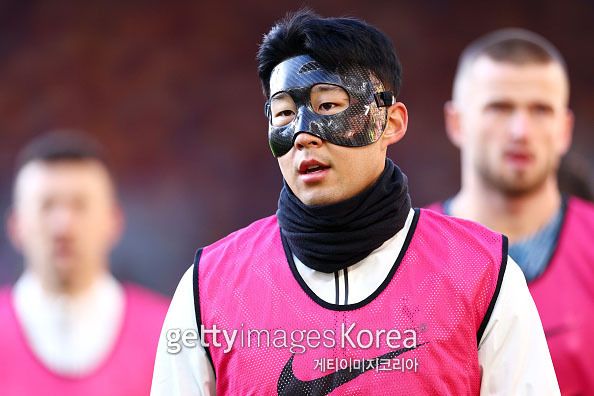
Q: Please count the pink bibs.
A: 3